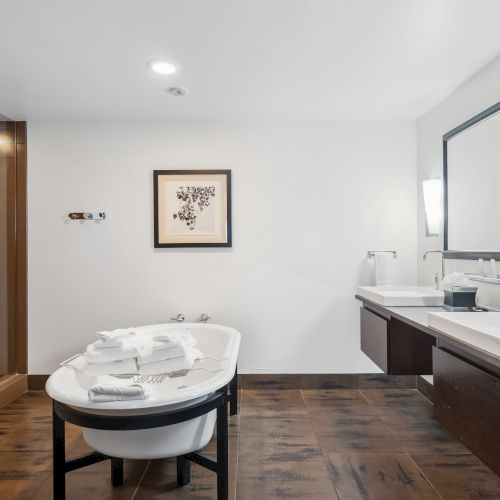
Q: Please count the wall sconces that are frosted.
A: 1